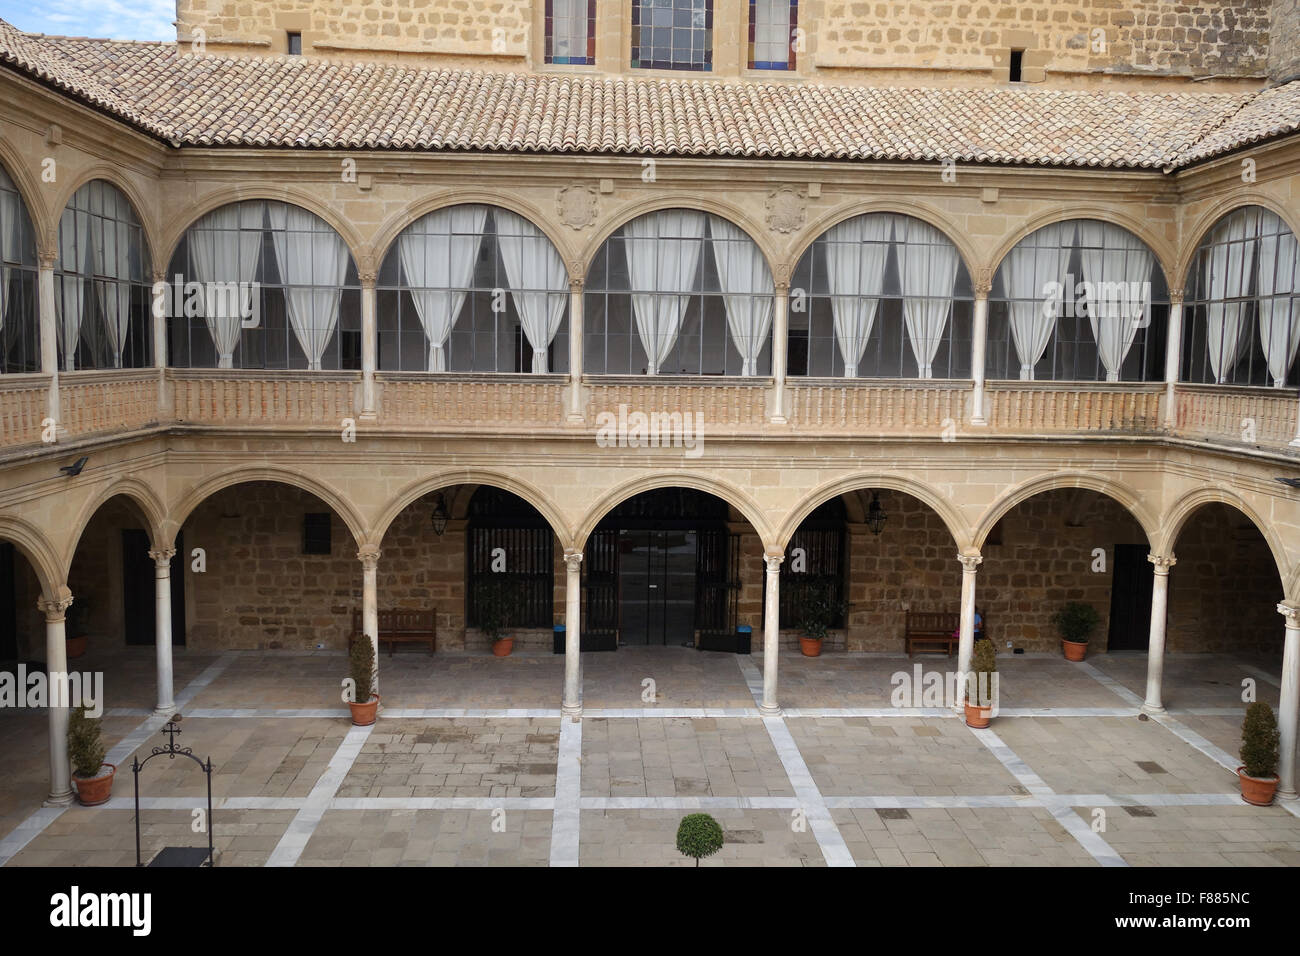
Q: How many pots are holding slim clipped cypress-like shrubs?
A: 4